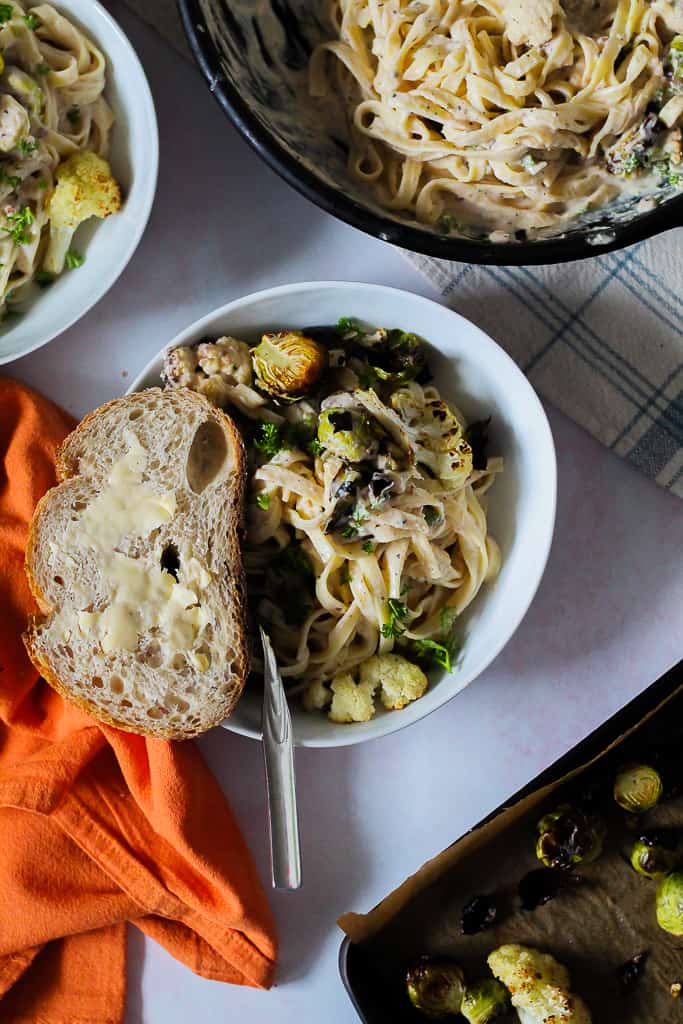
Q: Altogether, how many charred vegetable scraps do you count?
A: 3